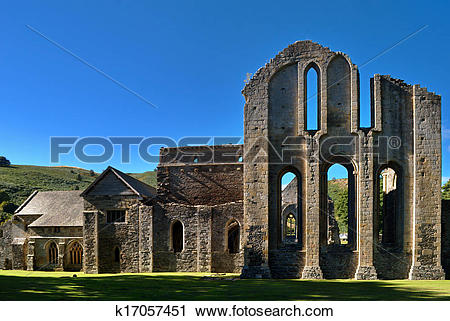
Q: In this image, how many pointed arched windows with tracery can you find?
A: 2